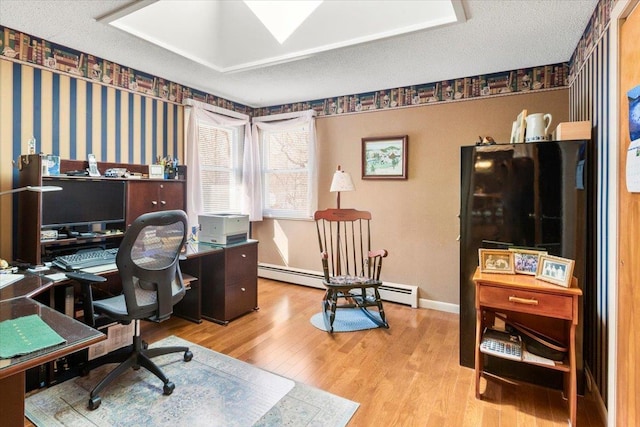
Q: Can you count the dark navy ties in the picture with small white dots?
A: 0